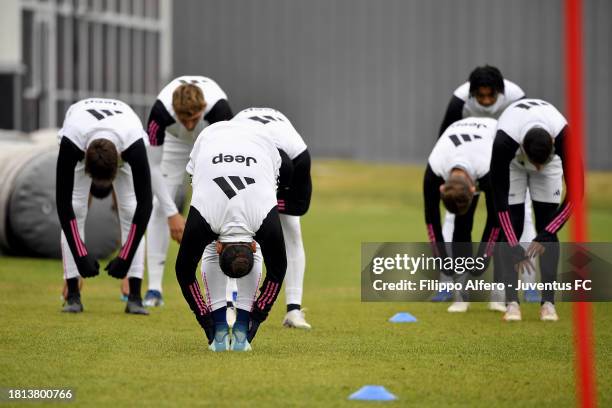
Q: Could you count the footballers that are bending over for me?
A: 7